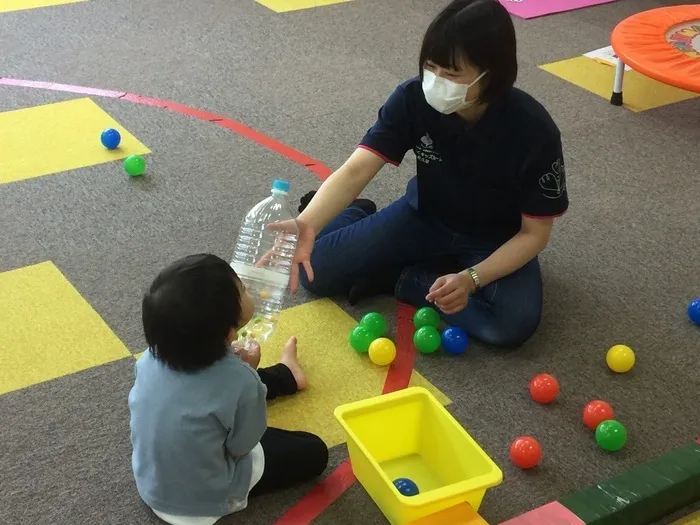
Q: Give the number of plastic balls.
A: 15